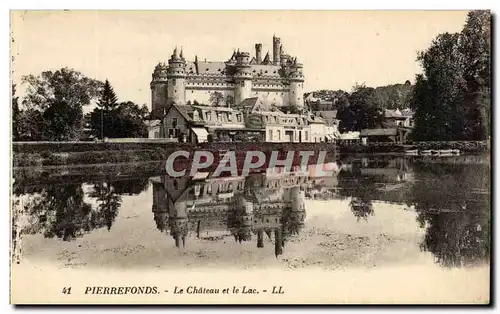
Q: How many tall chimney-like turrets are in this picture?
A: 2